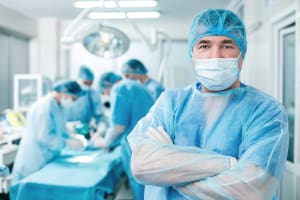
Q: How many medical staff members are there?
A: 5